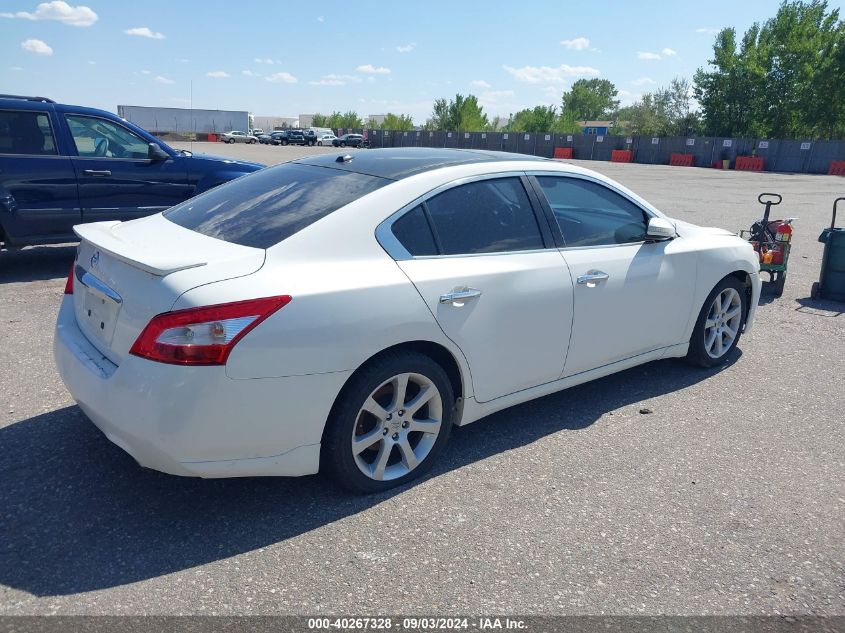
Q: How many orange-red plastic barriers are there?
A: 5